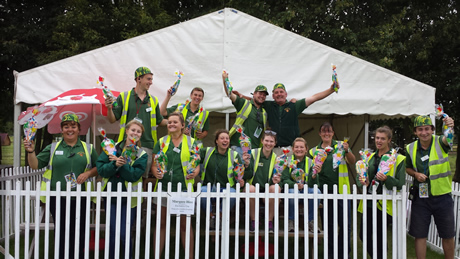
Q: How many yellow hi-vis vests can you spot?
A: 12